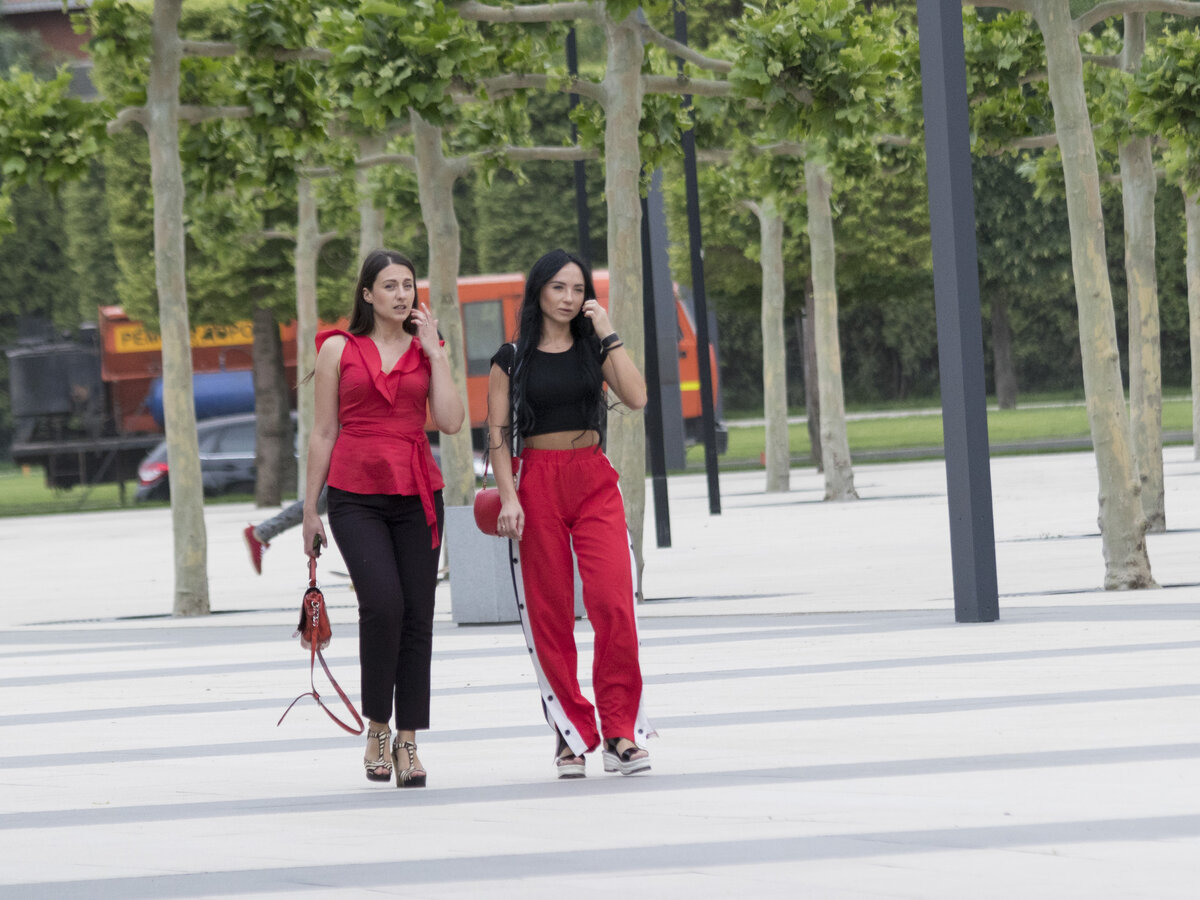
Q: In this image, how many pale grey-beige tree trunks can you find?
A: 10